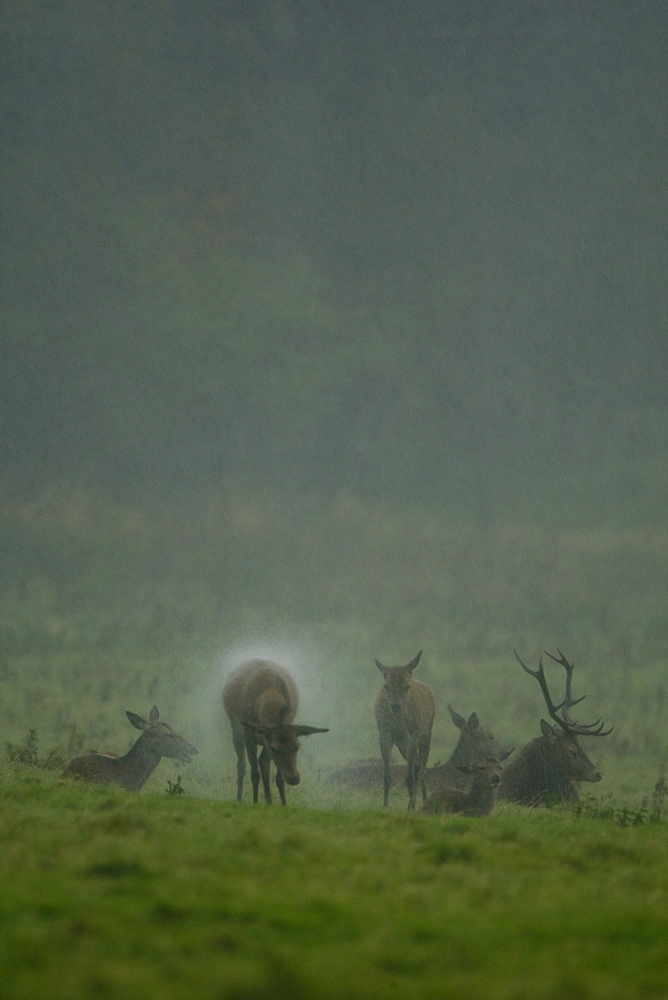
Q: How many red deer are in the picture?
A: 6